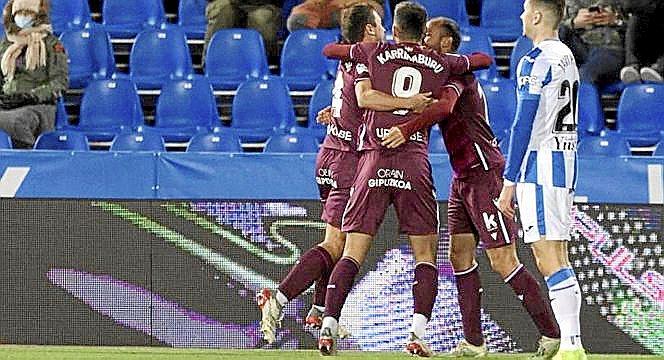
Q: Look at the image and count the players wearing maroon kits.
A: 3